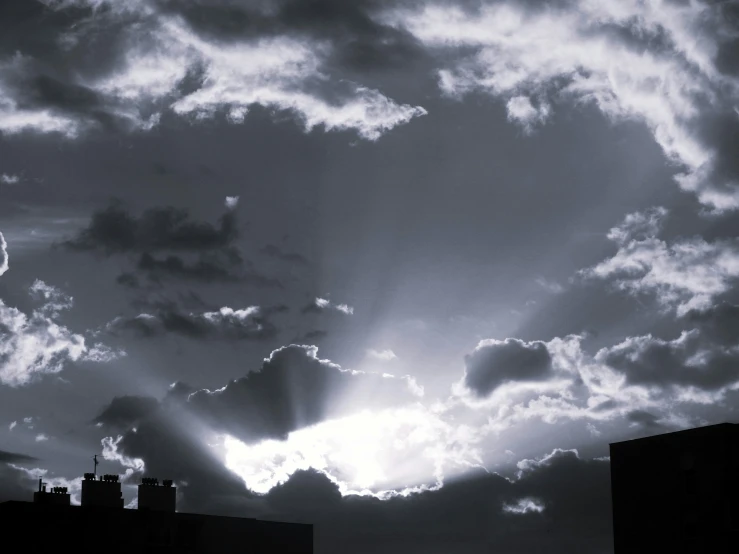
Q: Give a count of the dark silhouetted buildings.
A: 2